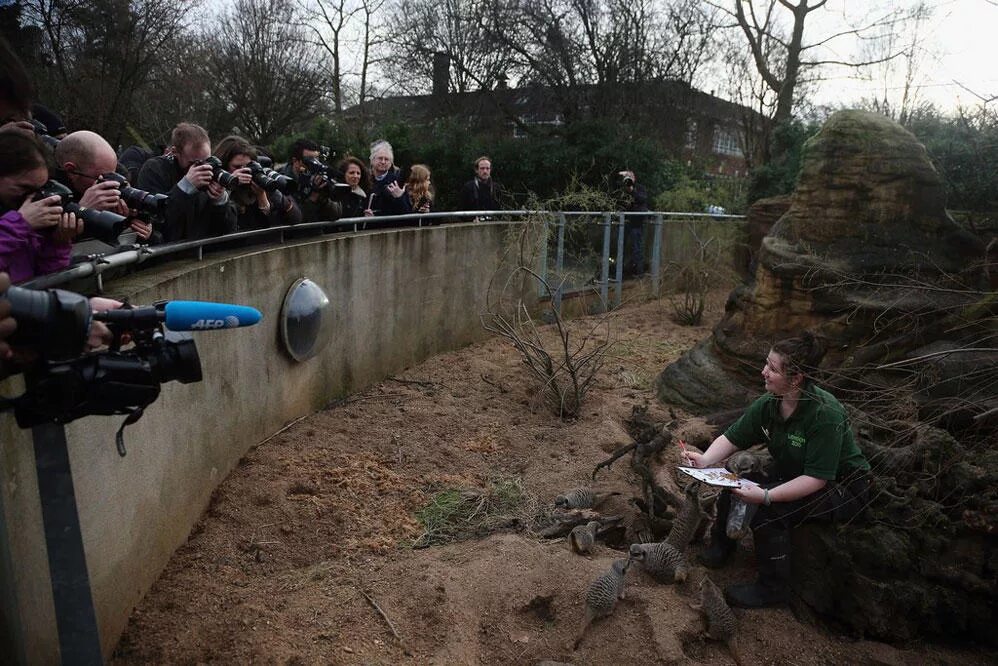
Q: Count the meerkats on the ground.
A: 6